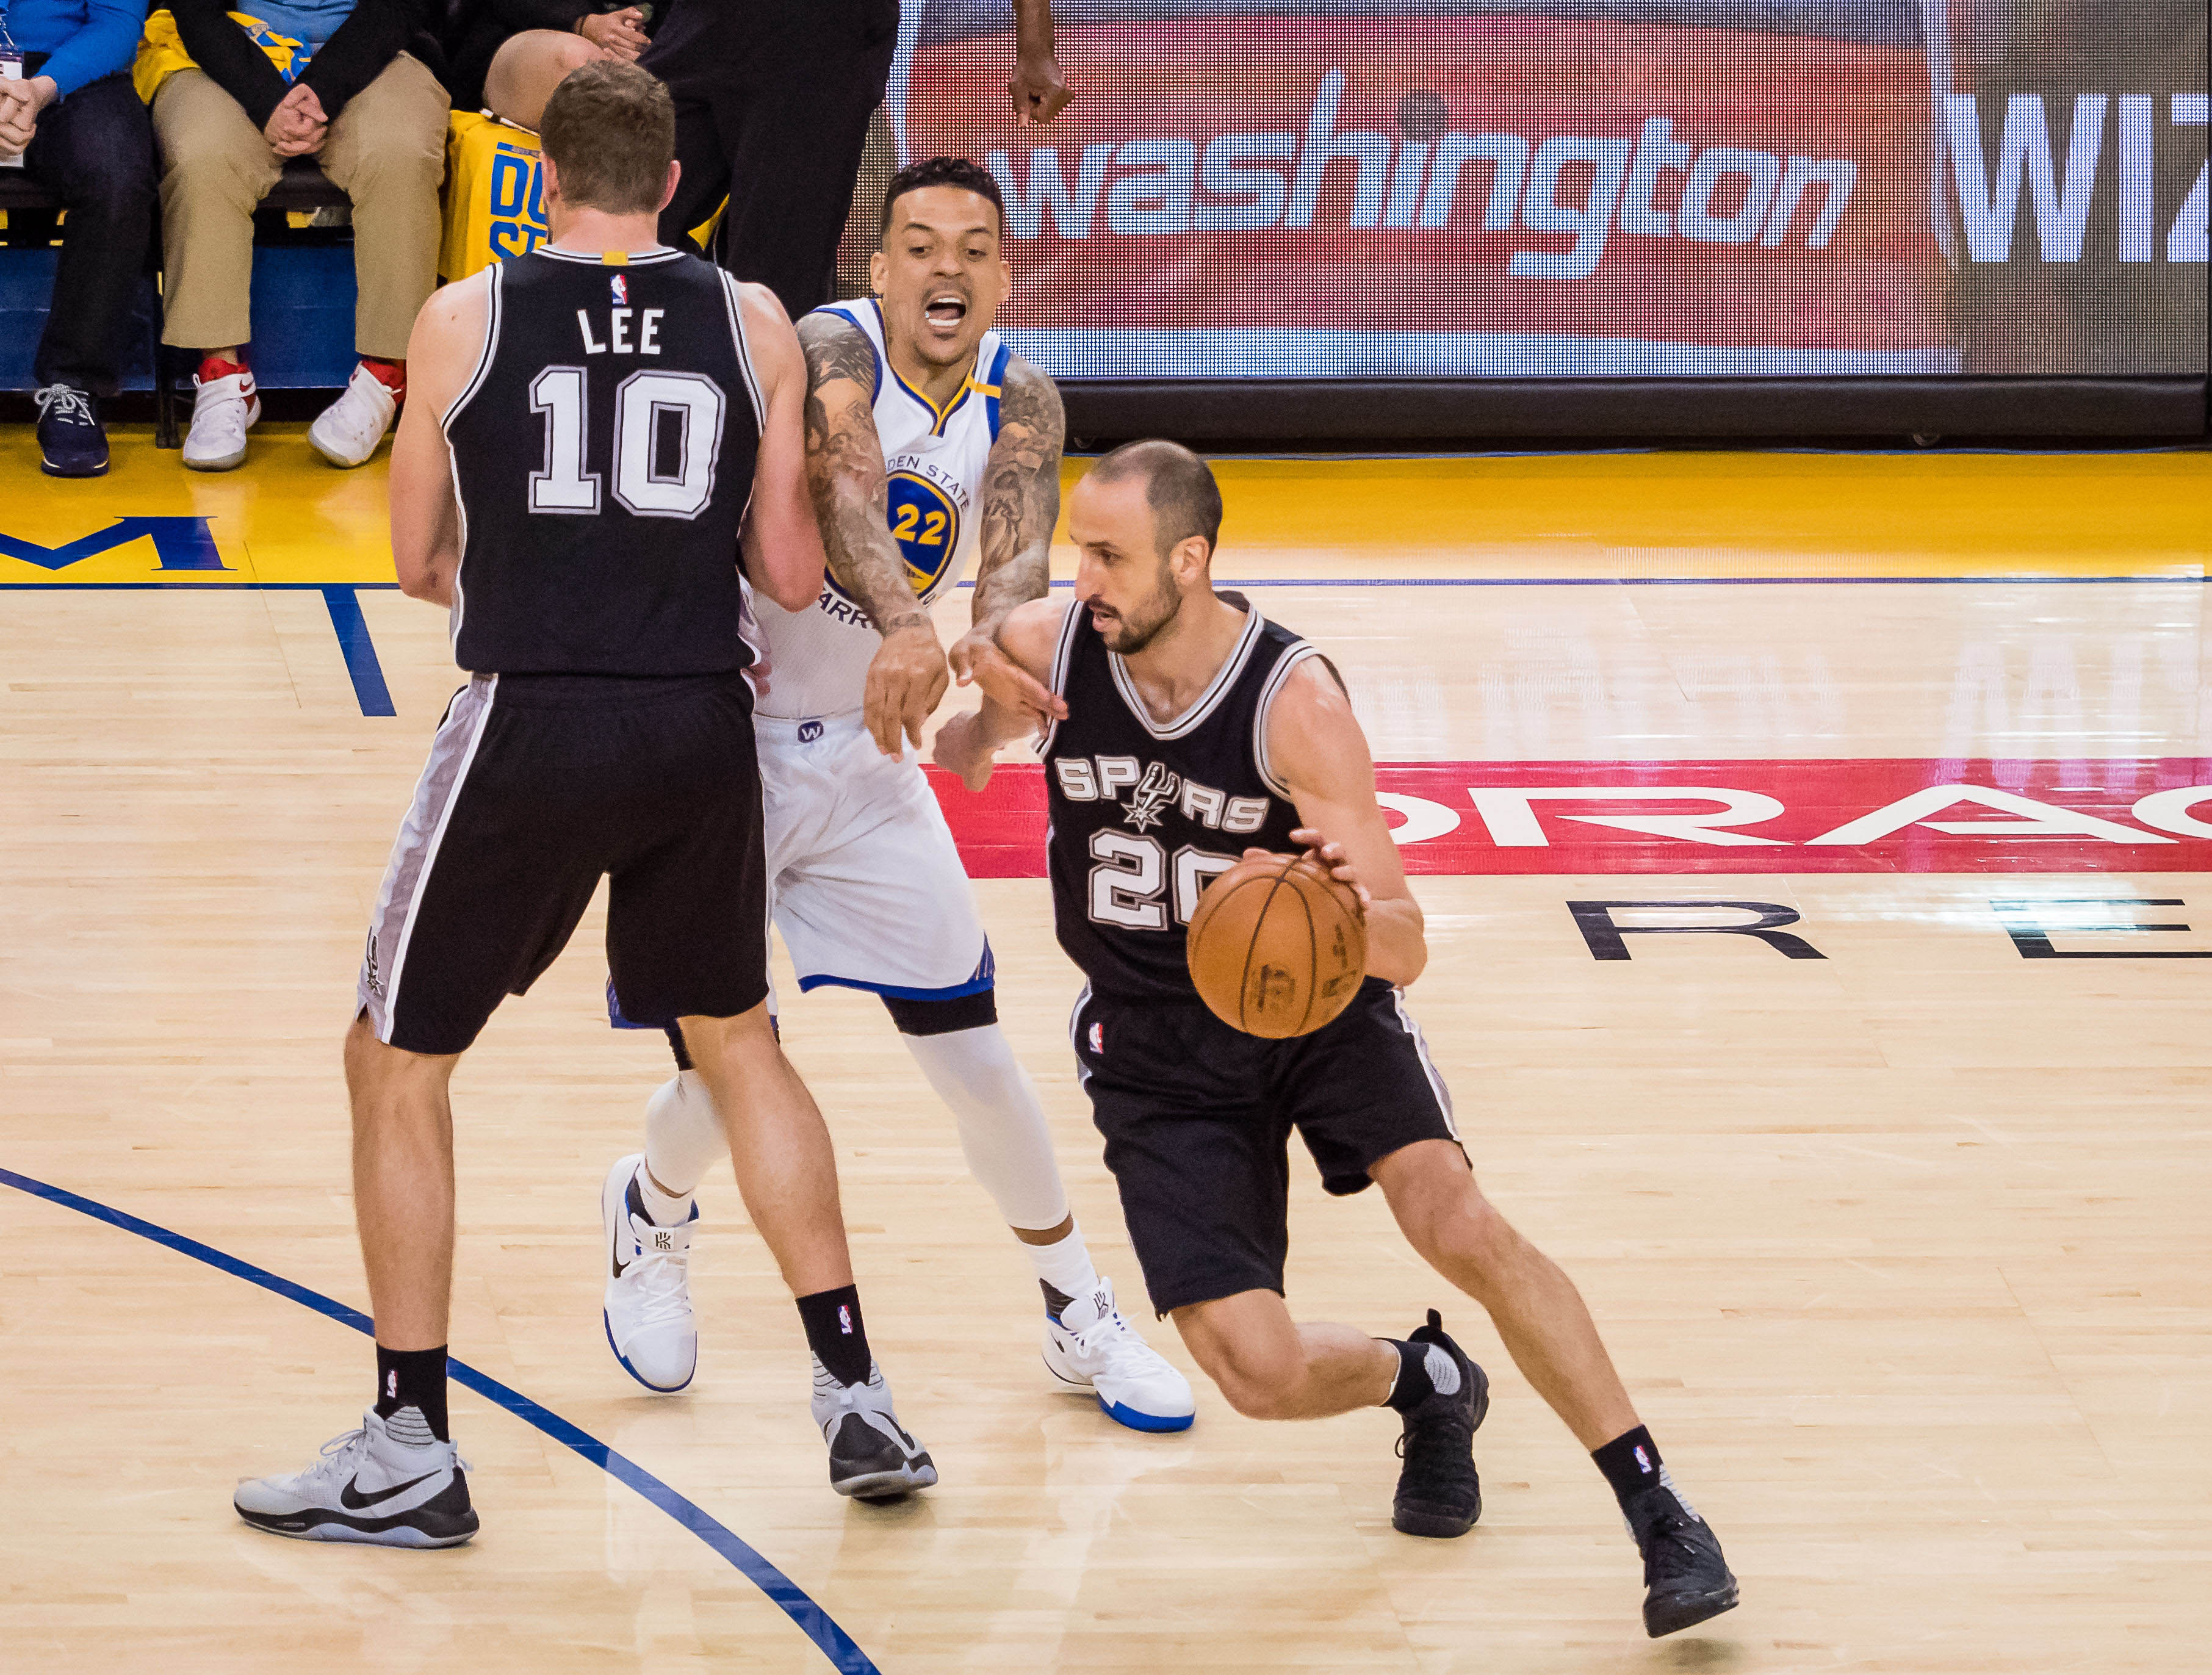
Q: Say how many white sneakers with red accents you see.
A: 2